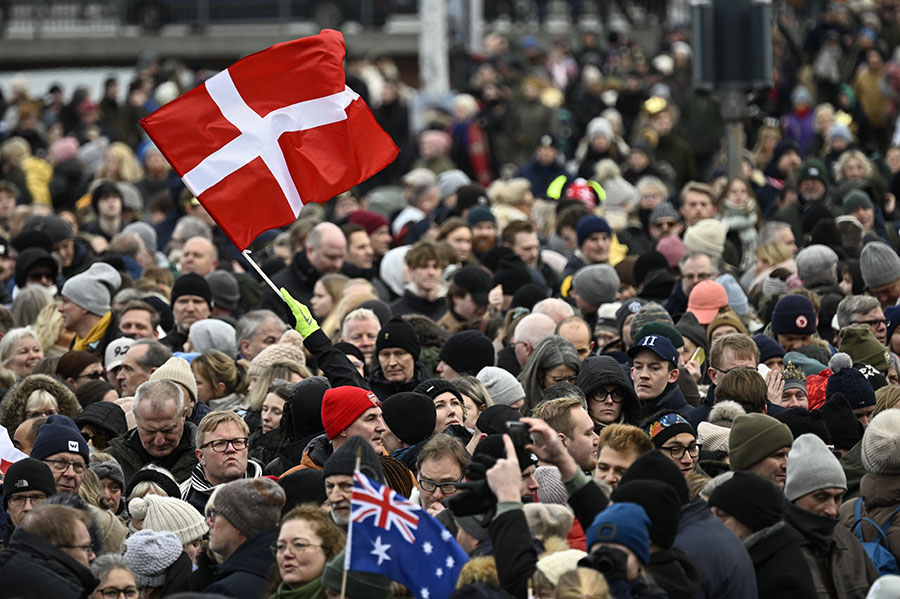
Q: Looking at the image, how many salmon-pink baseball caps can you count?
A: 1